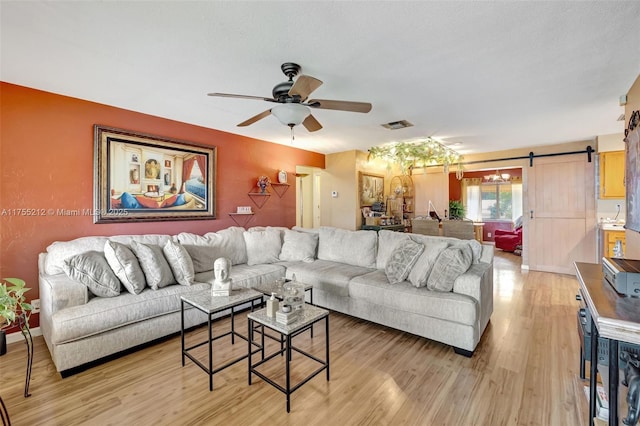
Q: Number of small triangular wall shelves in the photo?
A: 3